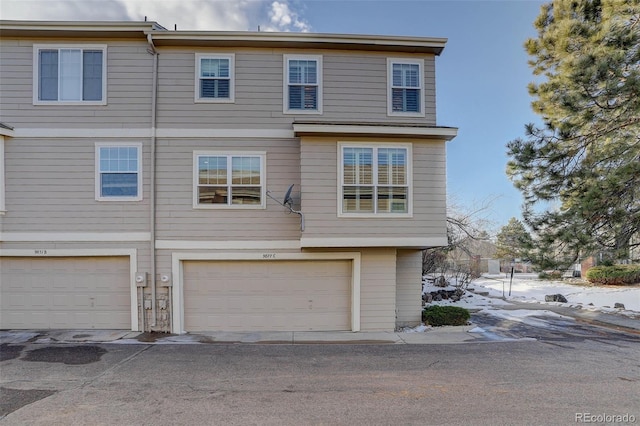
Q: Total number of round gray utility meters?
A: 2